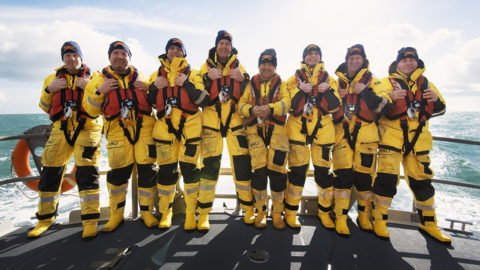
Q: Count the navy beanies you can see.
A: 8